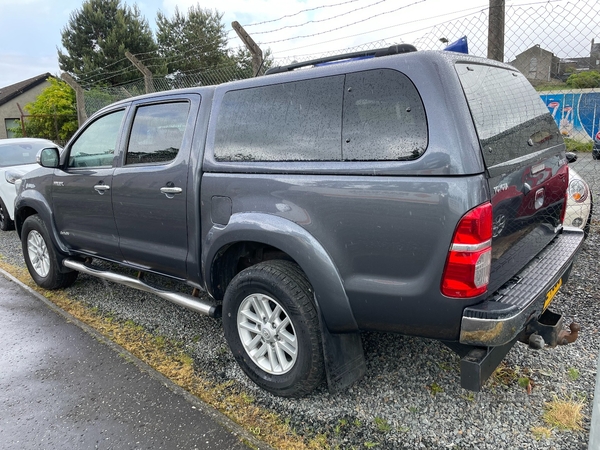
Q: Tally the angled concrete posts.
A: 3